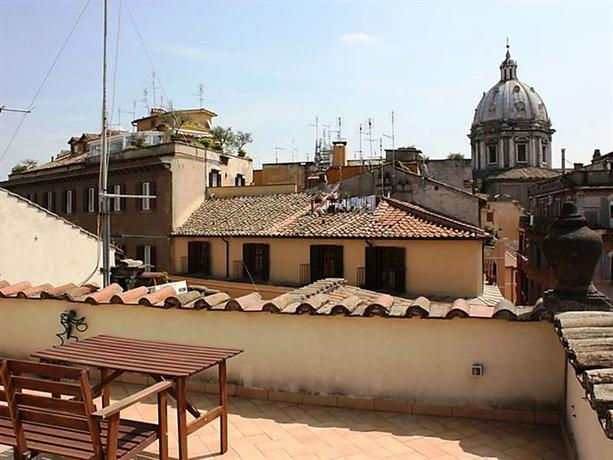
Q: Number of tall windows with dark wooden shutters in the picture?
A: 4